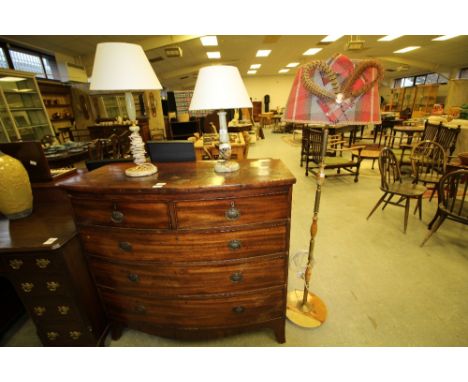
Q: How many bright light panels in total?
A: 12